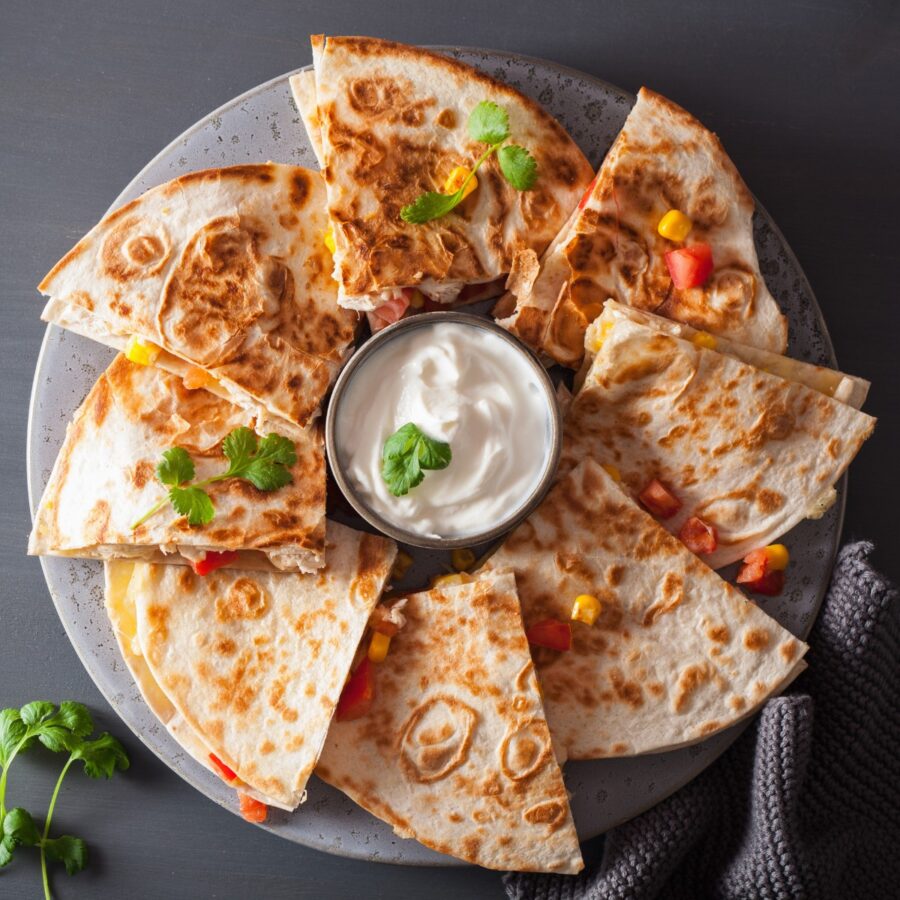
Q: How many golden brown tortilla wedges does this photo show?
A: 8